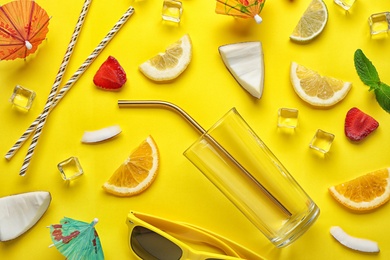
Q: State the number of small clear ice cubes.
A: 7